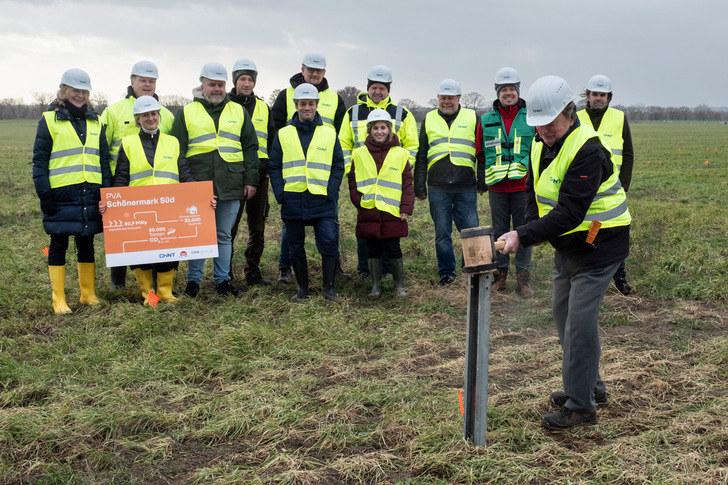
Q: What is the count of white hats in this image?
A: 13